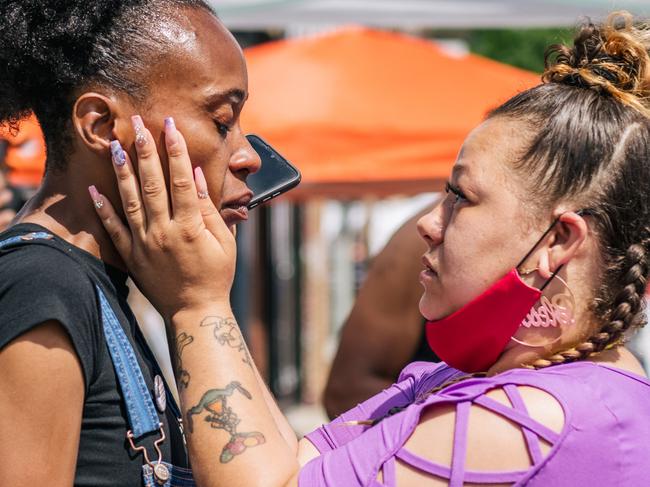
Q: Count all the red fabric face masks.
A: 1